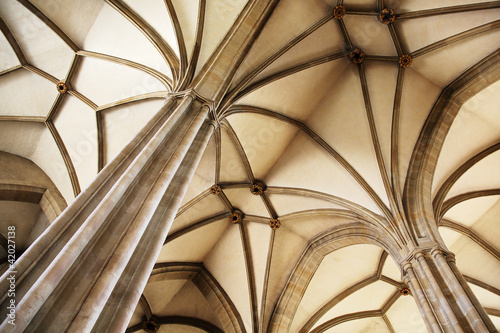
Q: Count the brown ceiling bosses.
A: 11